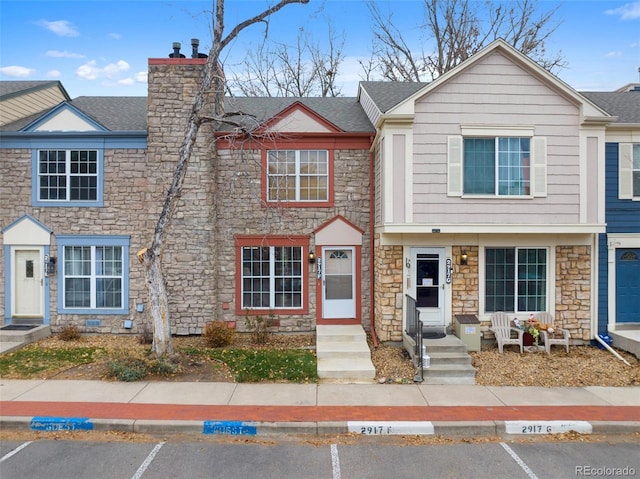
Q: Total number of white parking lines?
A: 4